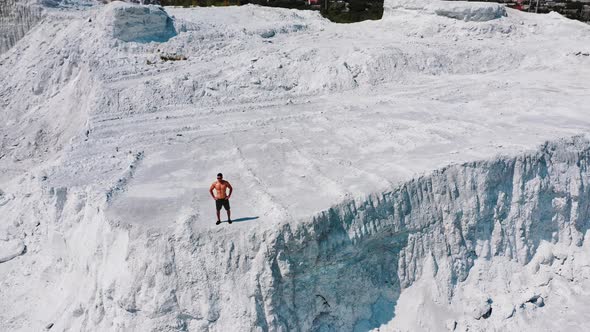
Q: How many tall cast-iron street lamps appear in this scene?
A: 0